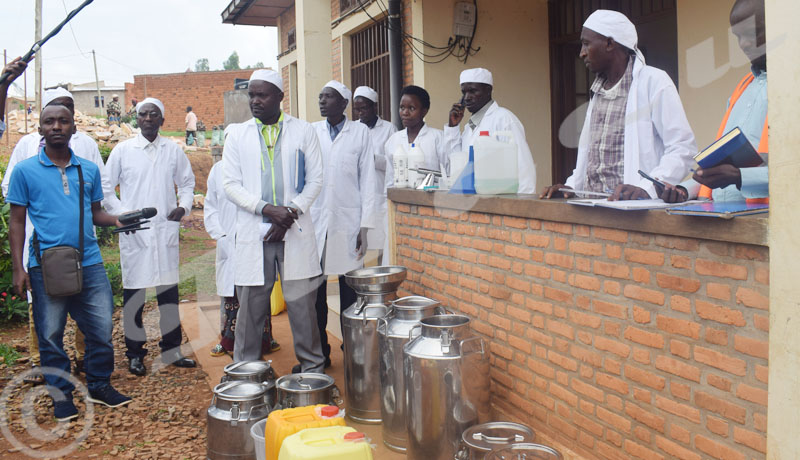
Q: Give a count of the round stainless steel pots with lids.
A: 5